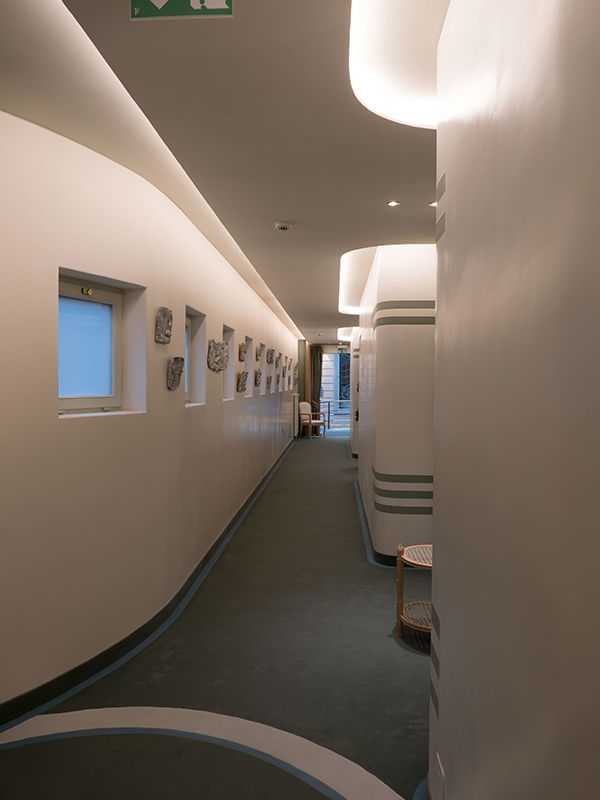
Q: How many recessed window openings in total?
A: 9